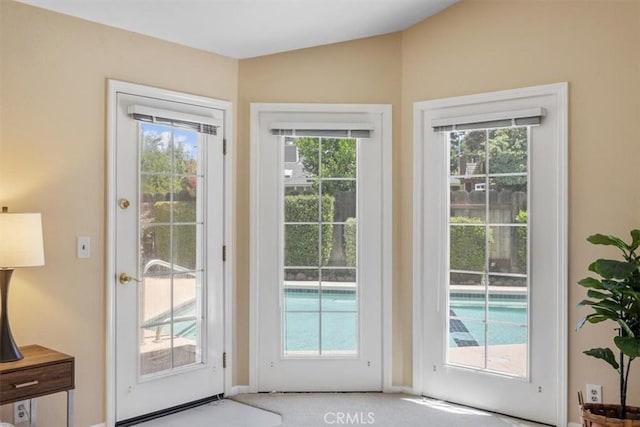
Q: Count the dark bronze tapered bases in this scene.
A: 1